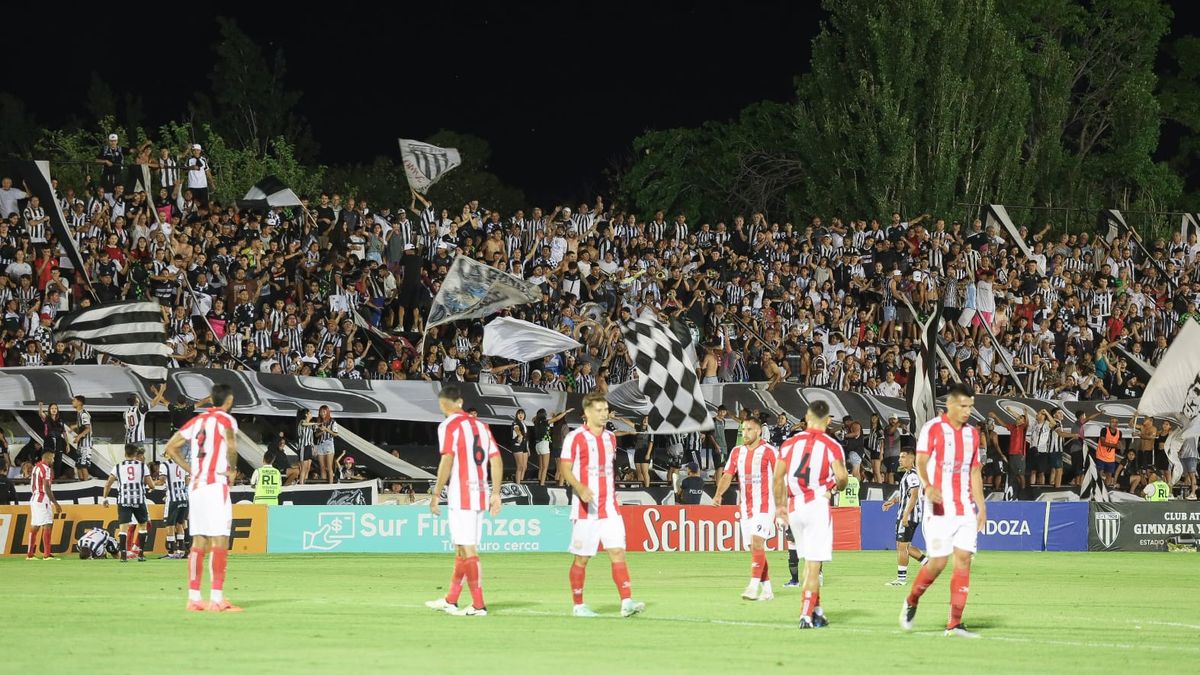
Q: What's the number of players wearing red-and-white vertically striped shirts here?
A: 7